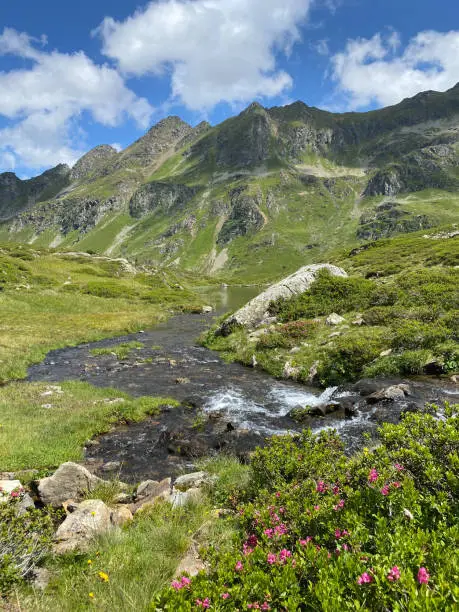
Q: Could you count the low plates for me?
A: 0